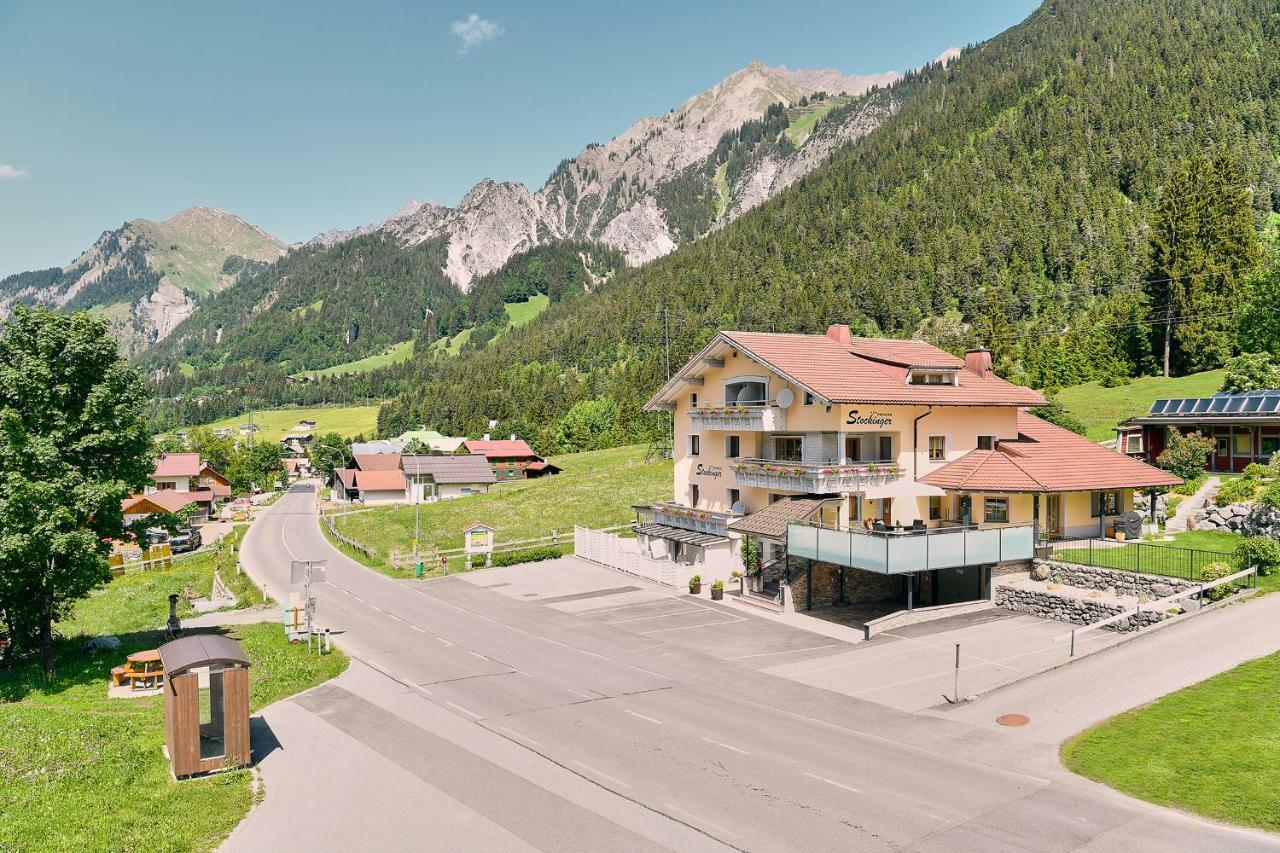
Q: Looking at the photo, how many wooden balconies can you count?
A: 3